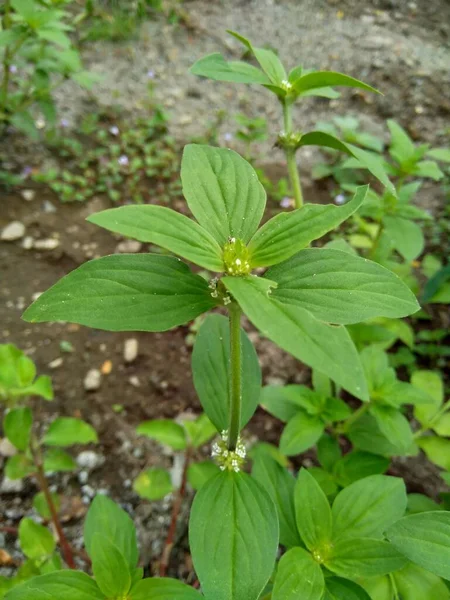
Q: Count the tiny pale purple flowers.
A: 9